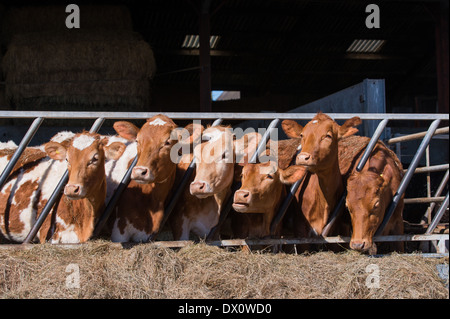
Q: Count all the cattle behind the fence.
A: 6